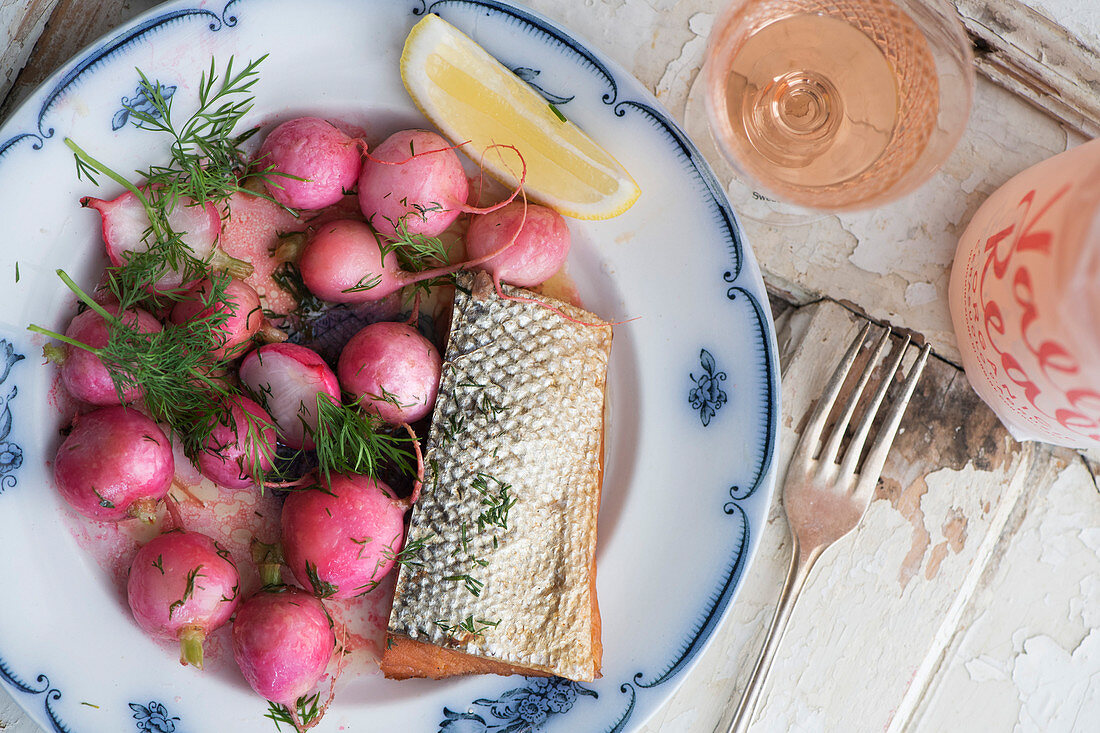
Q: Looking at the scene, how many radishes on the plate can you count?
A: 14